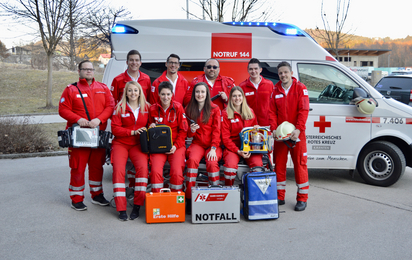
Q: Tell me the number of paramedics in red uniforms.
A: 10